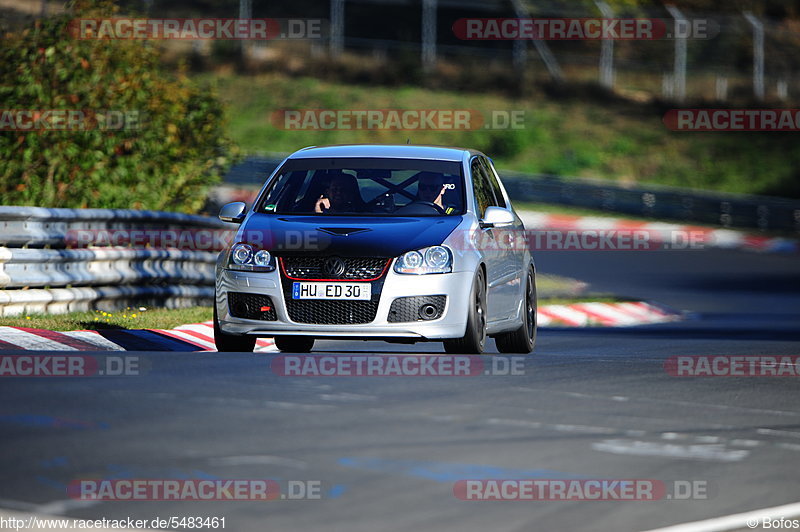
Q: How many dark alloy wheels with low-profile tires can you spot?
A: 2